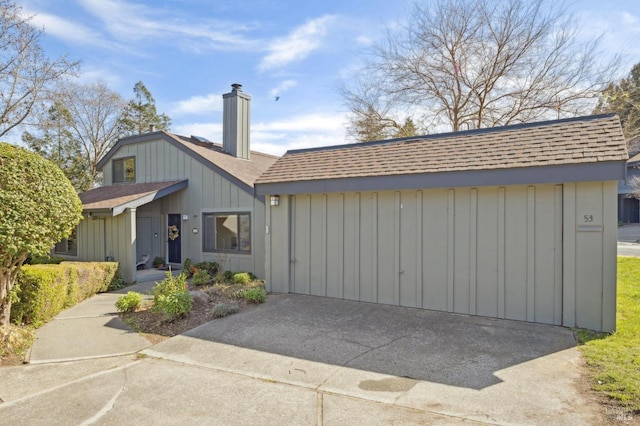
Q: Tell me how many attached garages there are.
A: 1